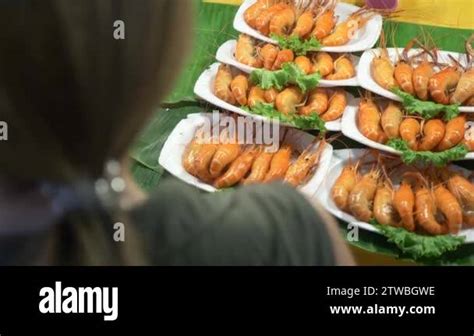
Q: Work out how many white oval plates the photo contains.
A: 7